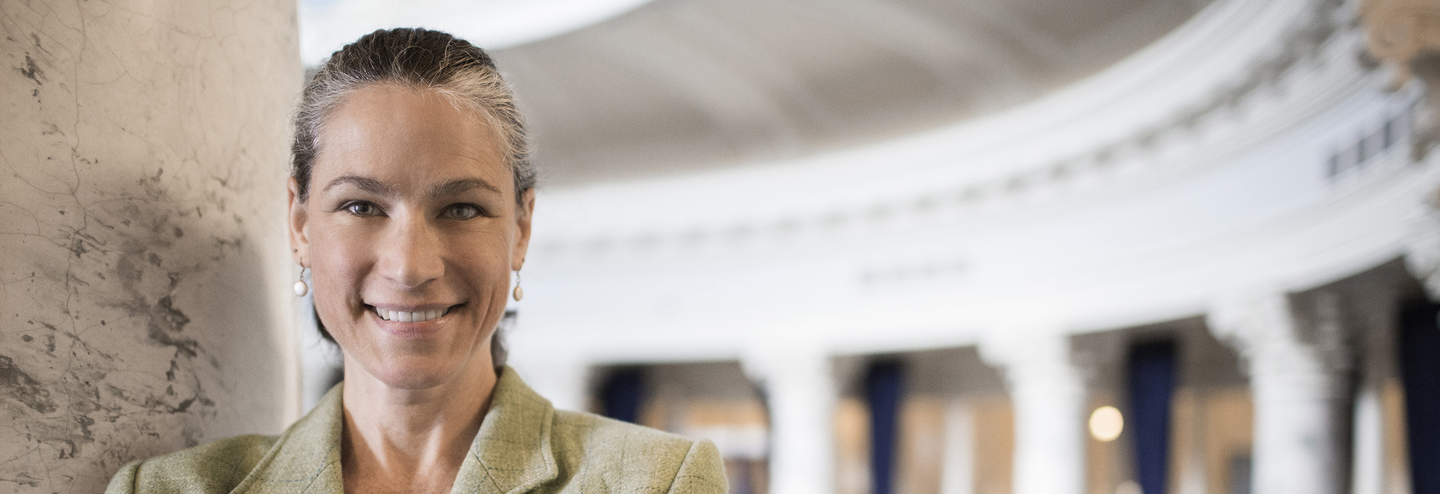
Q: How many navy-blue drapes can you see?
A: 4